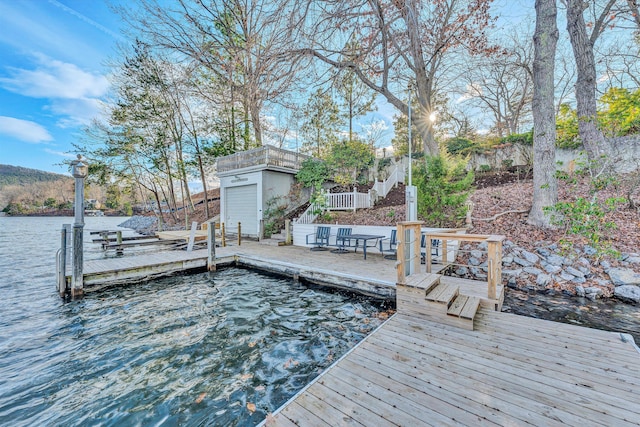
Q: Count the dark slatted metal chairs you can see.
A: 4